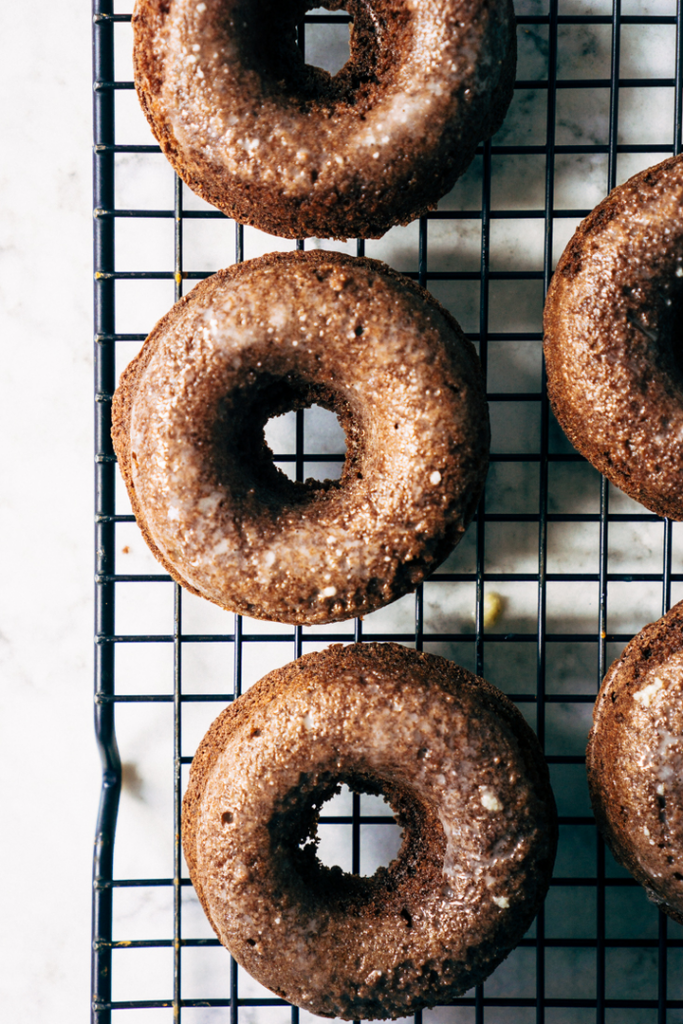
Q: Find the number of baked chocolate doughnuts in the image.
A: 5